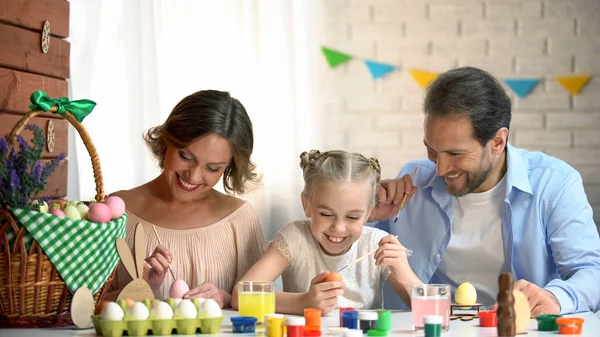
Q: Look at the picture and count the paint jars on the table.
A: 12